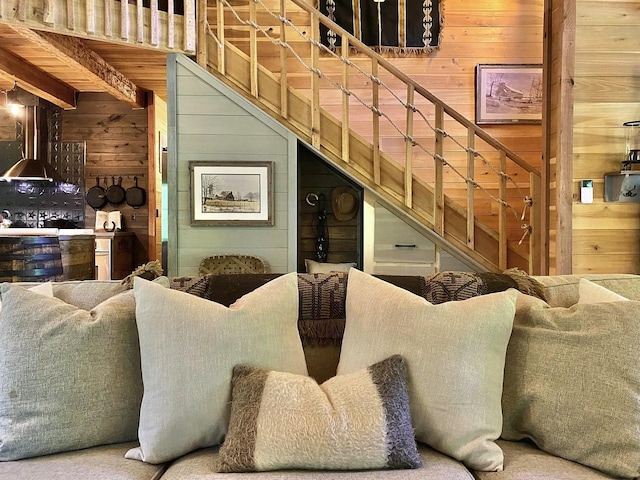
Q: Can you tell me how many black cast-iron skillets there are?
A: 3